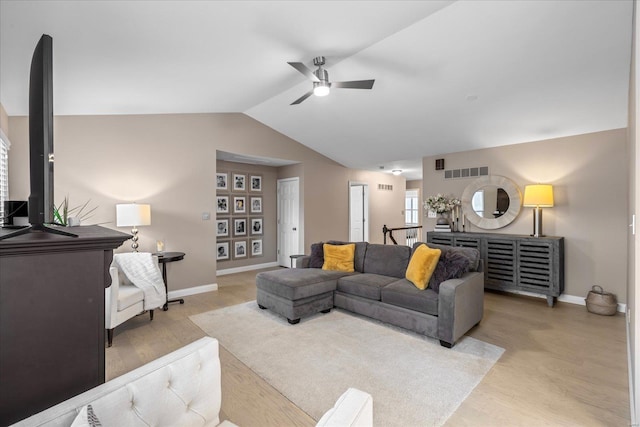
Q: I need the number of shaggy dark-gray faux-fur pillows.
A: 2